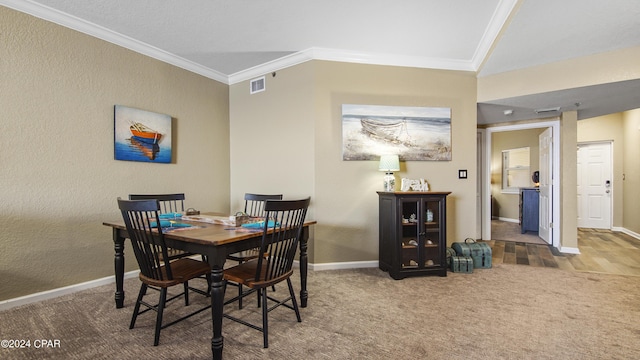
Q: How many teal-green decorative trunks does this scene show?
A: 3